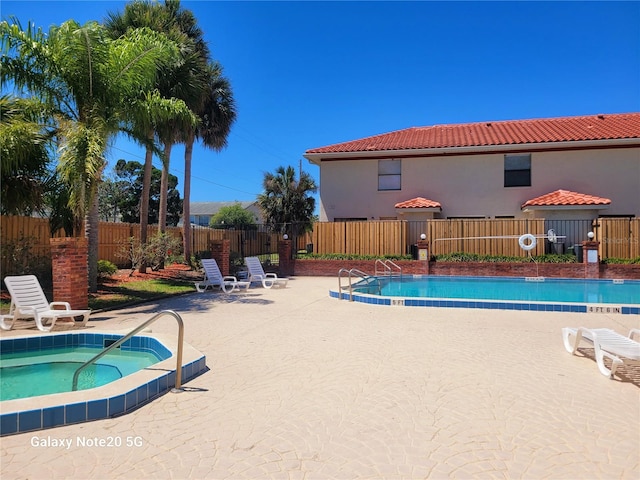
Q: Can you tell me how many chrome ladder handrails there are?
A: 5